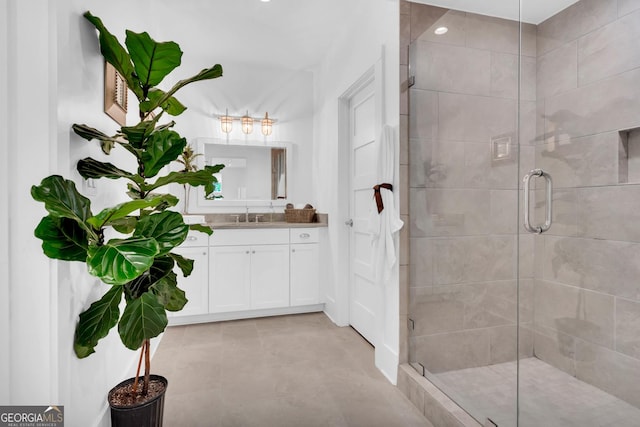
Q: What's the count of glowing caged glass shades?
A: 3